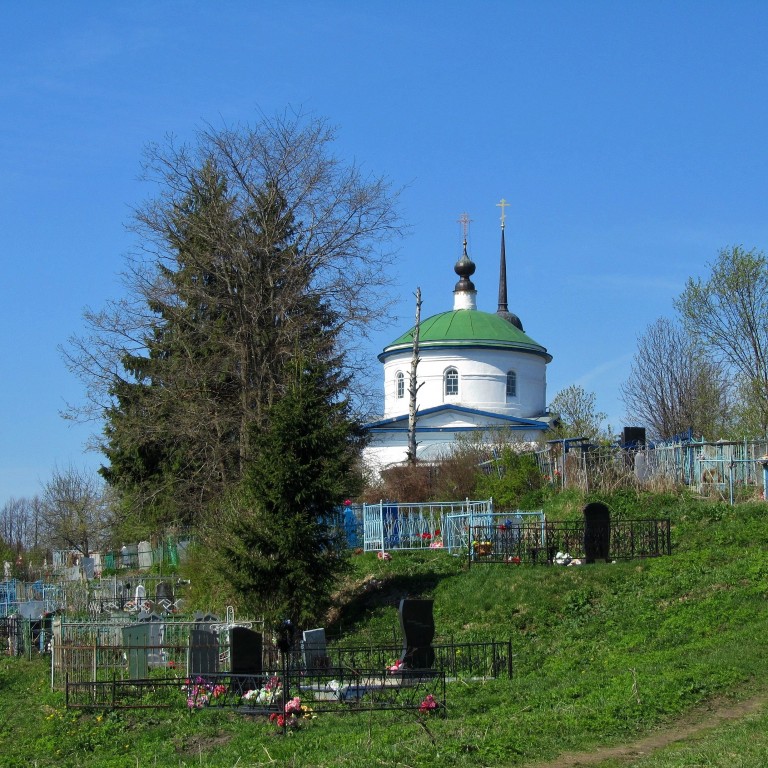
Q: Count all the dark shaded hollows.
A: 1